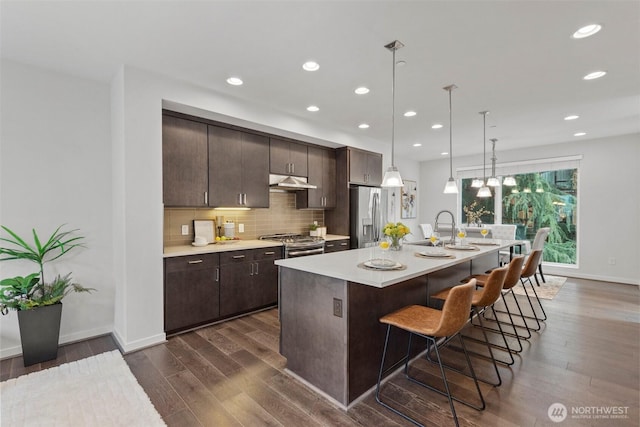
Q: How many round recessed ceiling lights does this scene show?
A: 13